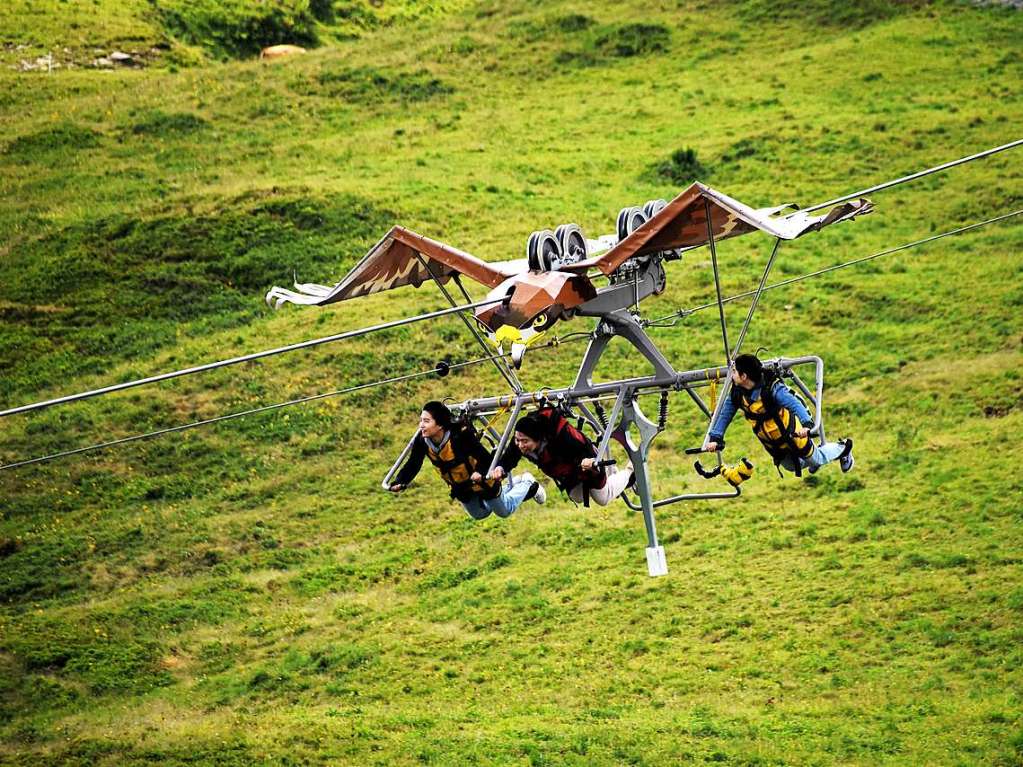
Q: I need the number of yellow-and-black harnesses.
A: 2